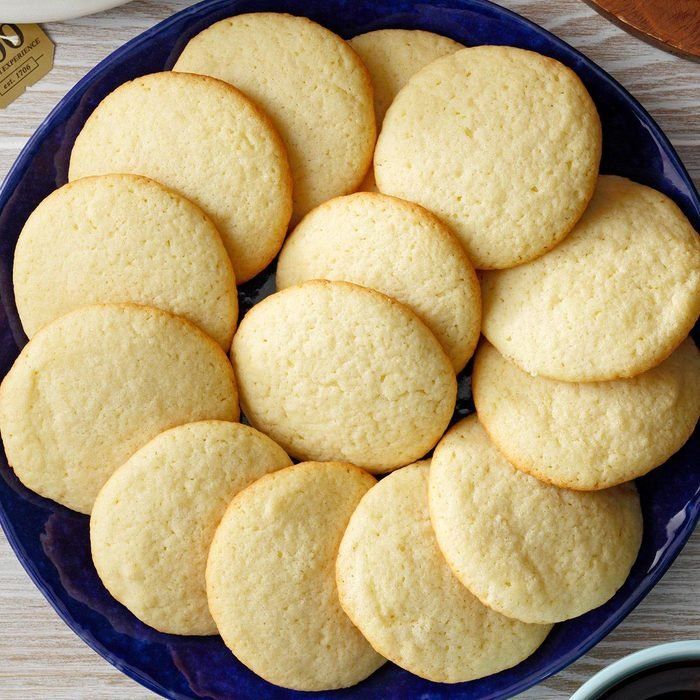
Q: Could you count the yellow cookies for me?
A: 14